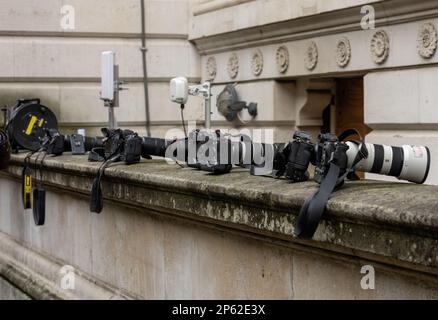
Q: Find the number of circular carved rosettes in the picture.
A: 8